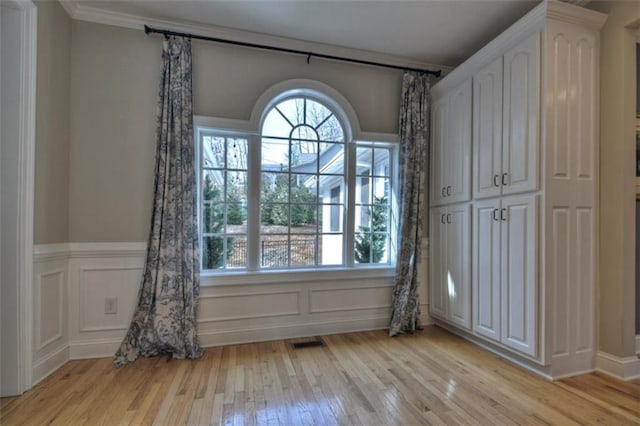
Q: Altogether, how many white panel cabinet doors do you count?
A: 8